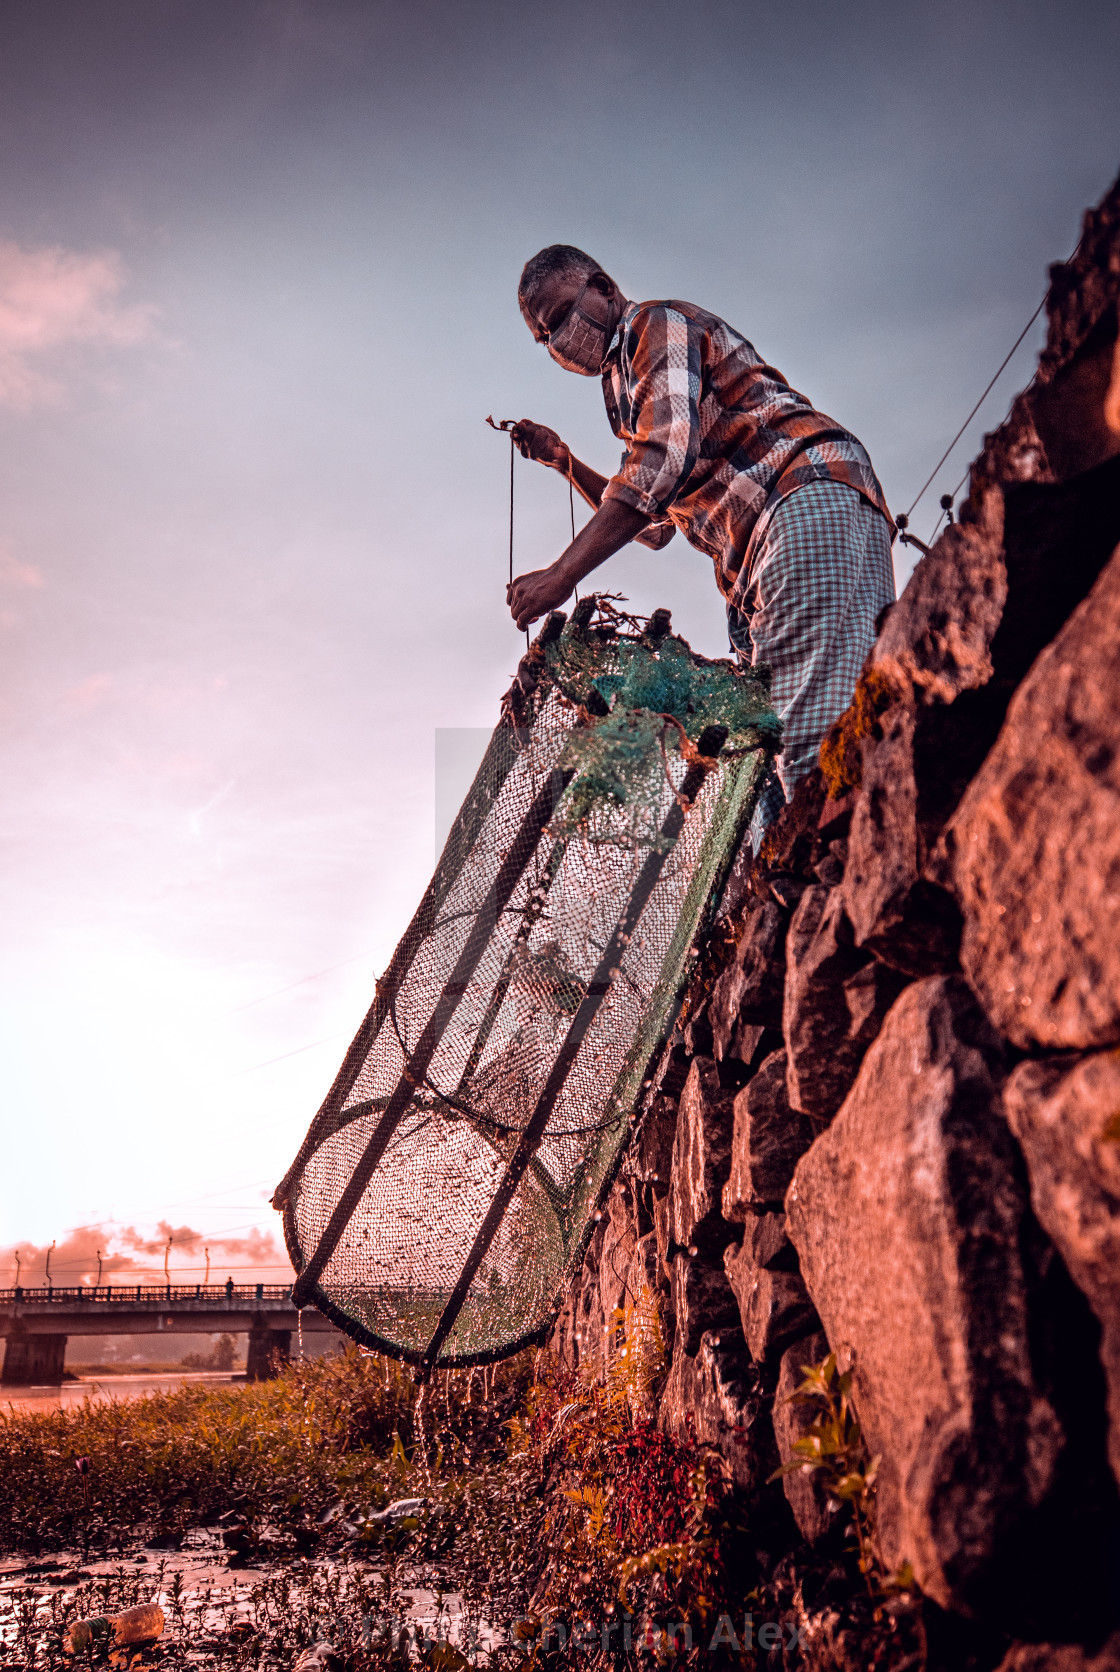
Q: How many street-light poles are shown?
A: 5